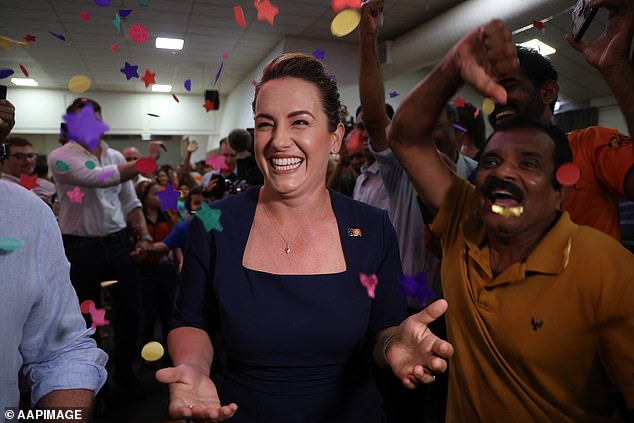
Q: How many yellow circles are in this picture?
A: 4